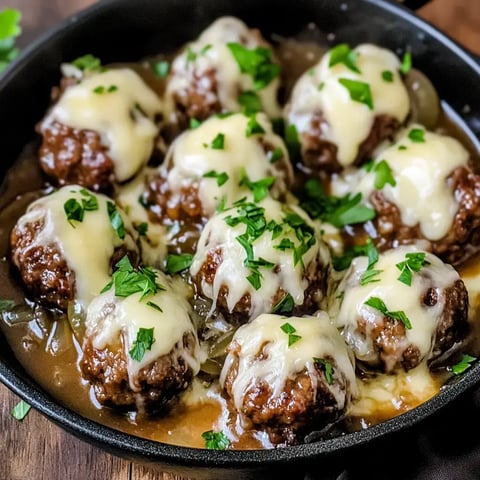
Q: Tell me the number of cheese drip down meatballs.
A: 10